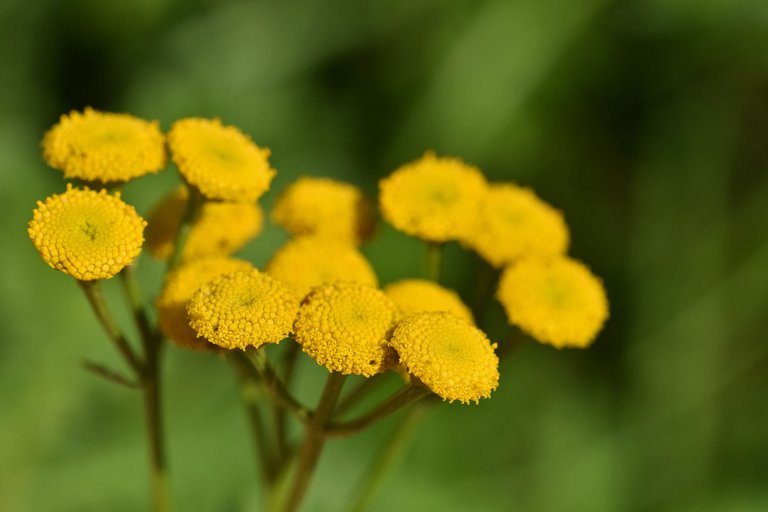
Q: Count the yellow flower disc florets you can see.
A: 14